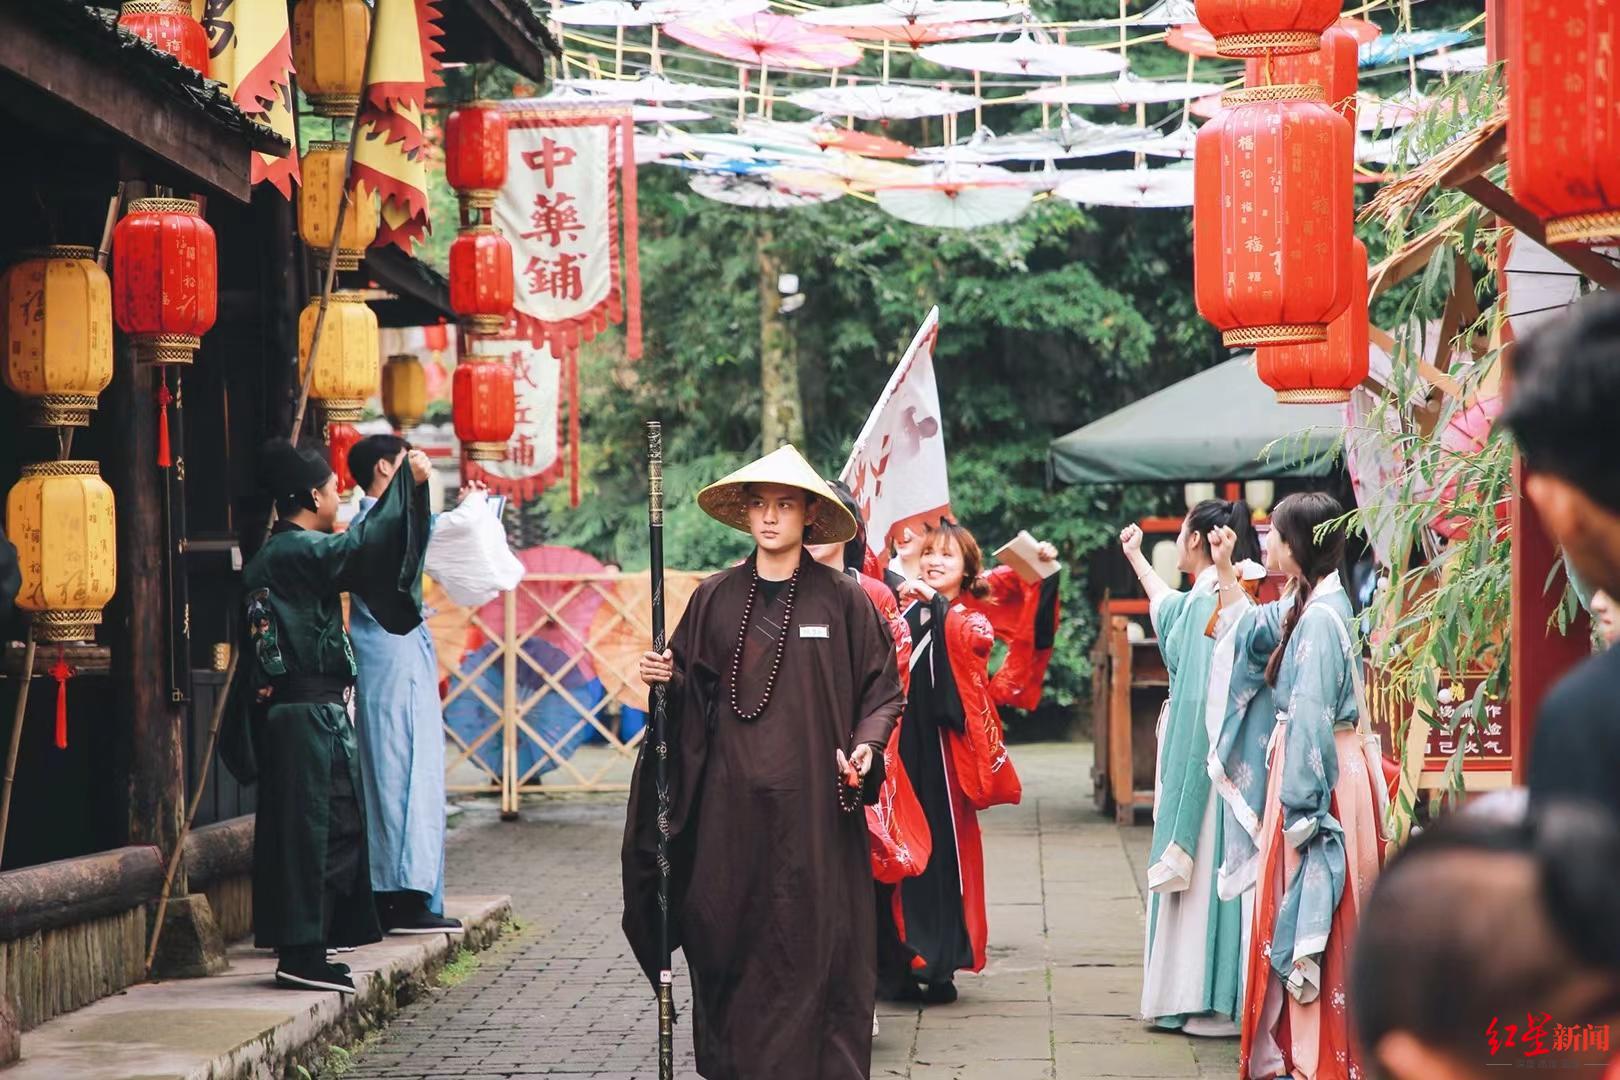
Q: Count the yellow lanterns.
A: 6